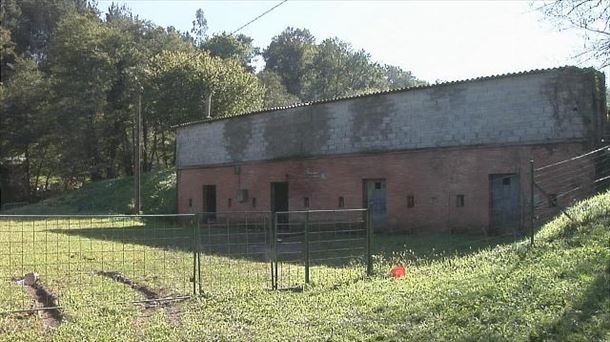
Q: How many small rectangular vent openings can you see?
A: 8